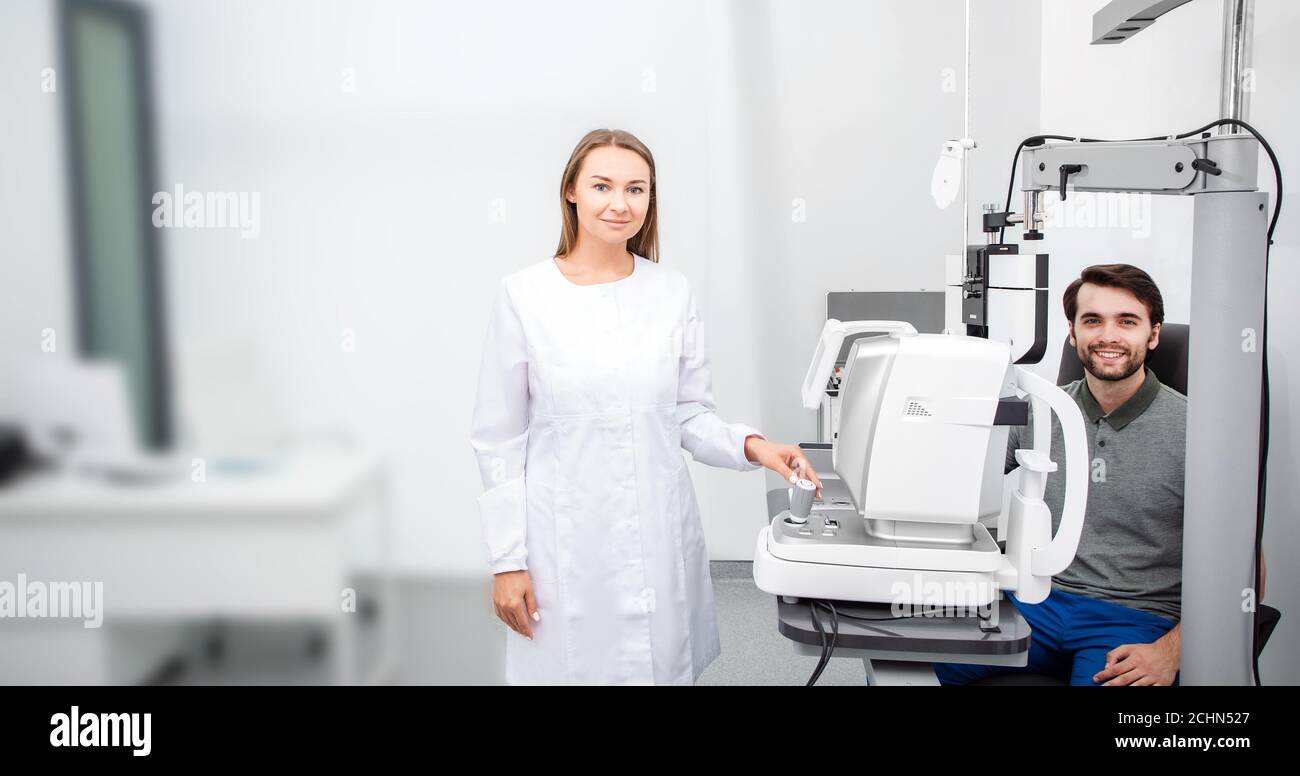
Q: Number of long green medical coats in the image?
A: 0